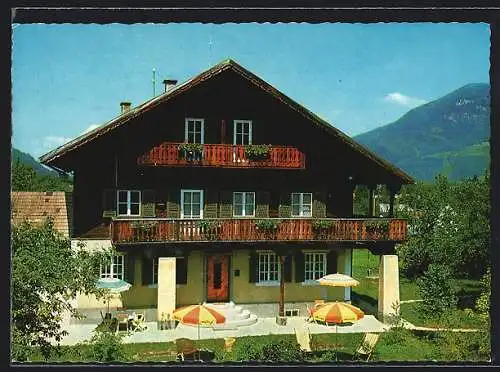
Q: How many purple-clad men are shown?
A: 0